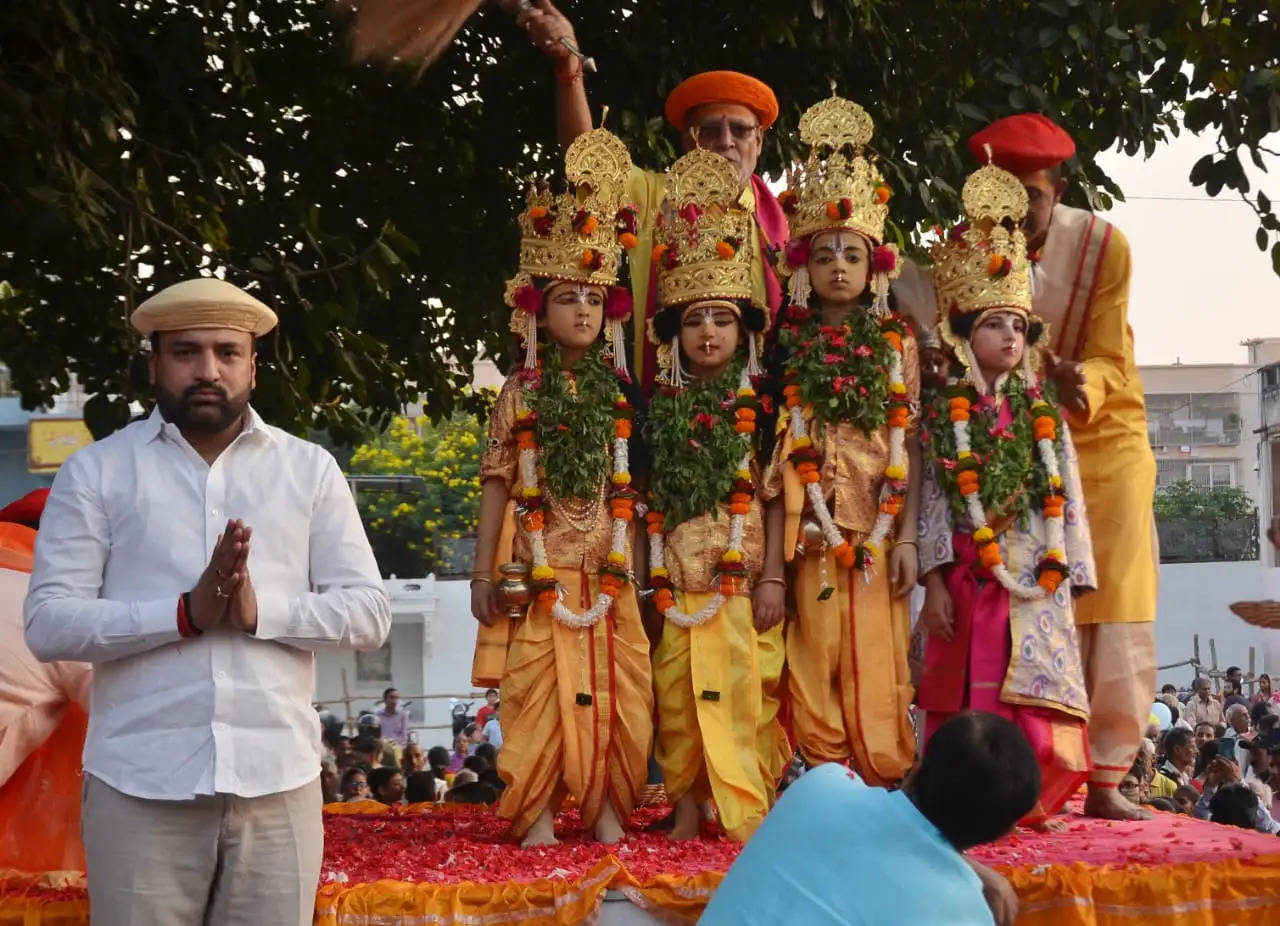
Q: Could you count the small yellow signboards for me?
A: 1